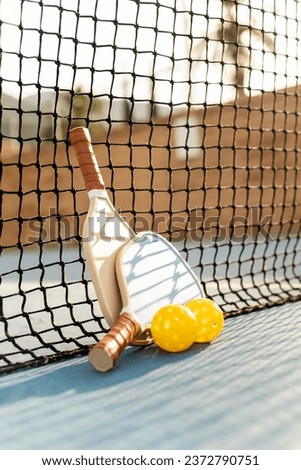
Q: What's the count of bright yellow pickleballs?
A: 2